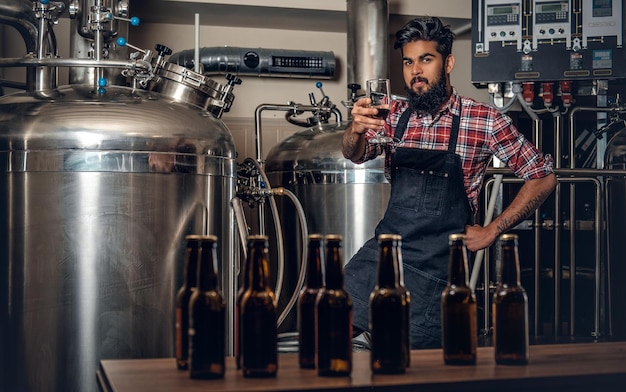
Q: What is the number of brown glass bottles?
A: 10